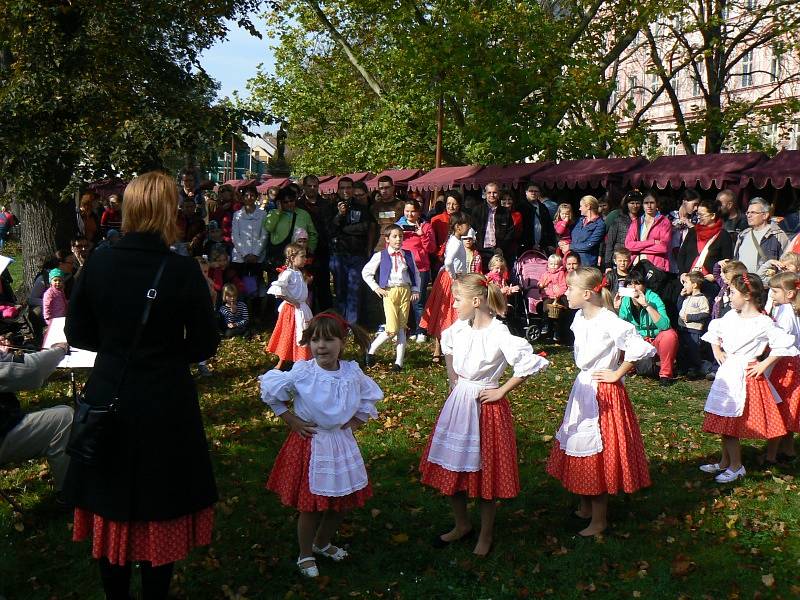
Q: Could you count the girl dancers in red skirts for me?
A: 7